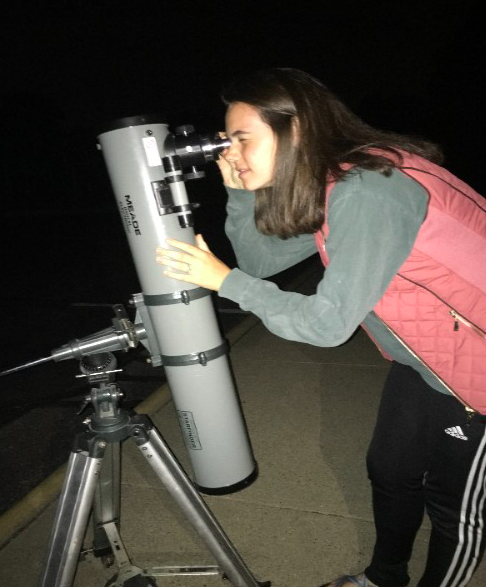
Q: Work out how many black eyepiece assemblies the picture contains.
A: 1